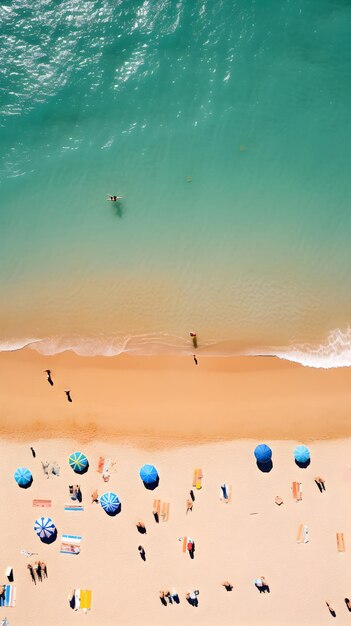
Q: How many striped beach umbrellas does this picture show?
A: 3